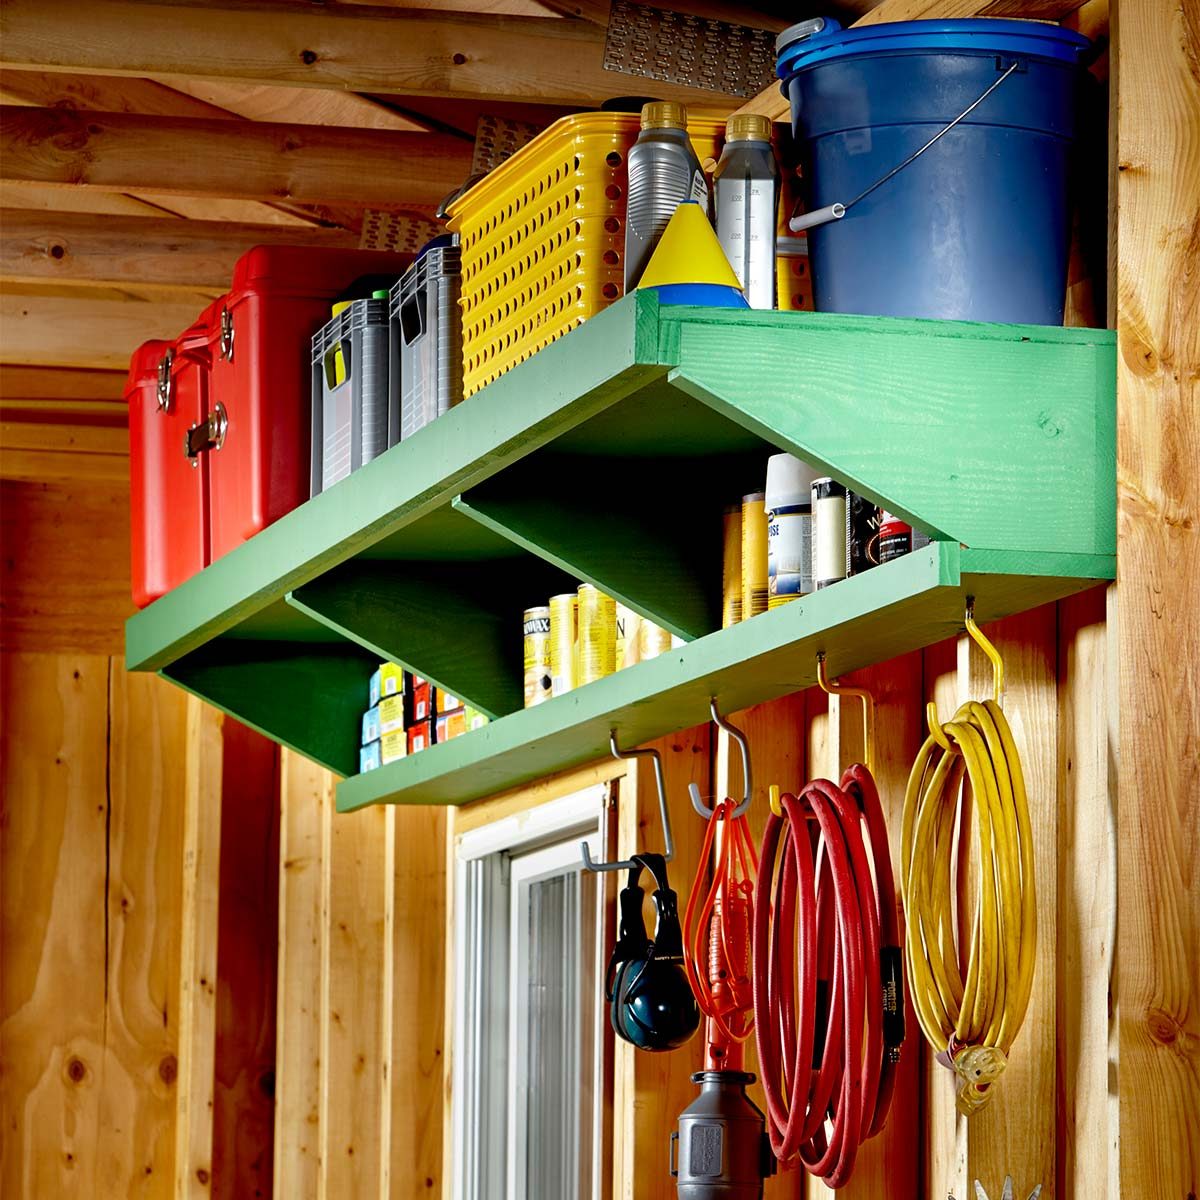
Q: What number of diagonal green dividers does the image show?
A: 4